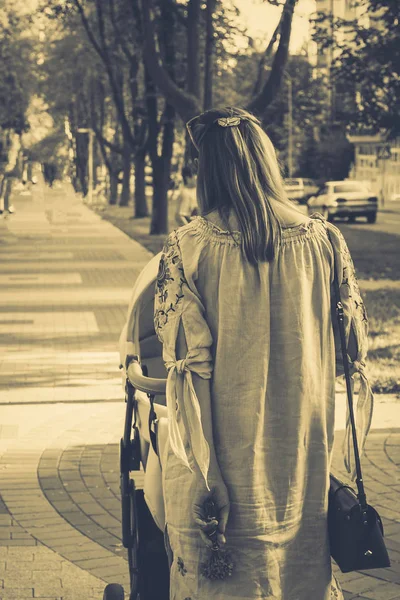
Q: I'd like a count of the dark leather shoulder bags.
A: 1